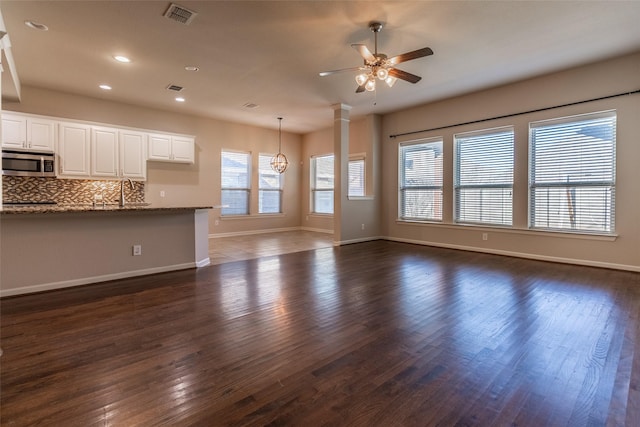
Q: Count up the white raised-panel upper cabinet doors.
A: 7